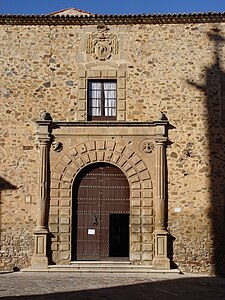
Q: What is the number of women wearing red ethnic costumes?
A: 0